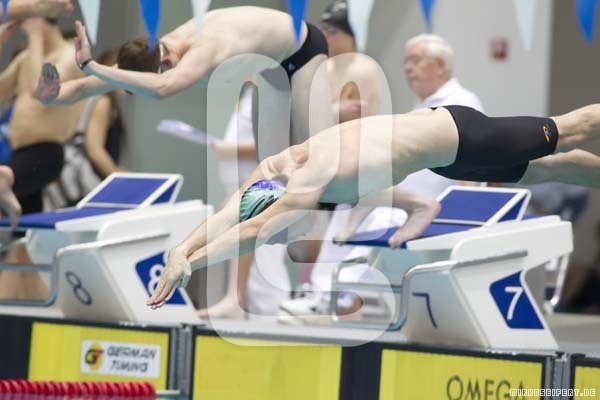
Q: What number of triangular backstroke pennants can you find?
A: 9